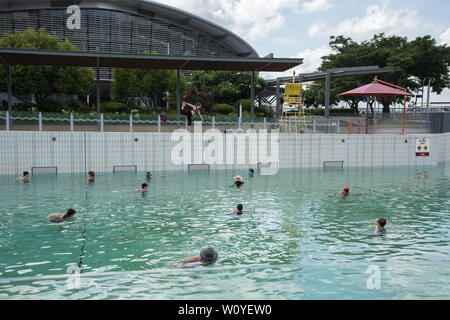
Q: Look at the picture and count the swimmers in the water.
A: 11